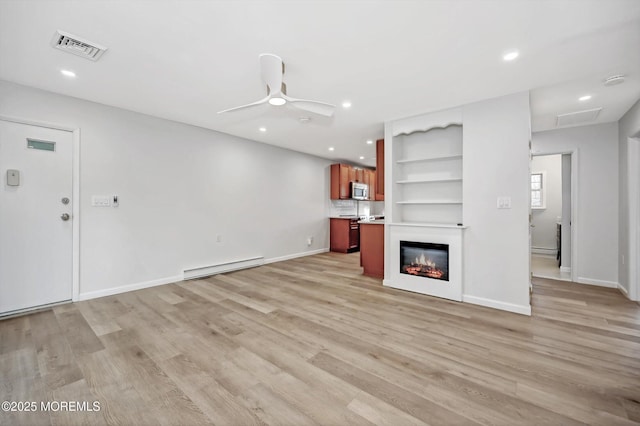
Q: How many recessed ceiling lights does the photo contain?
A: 8